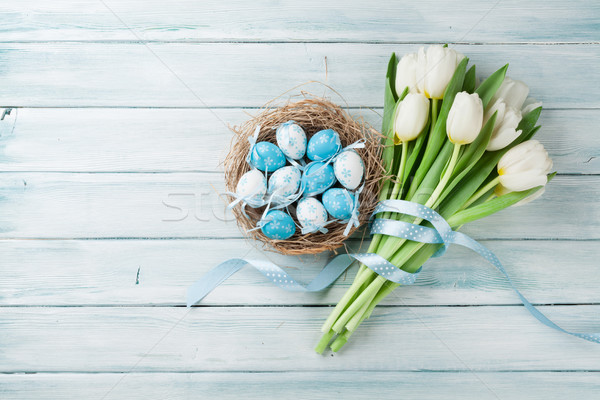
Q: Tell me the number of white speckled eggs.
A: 5